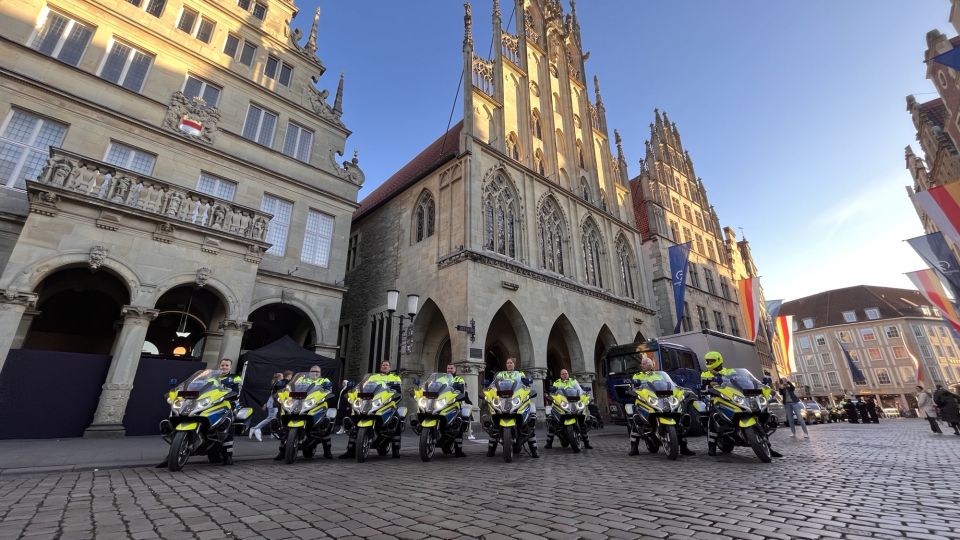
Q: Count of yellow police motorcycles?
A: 8